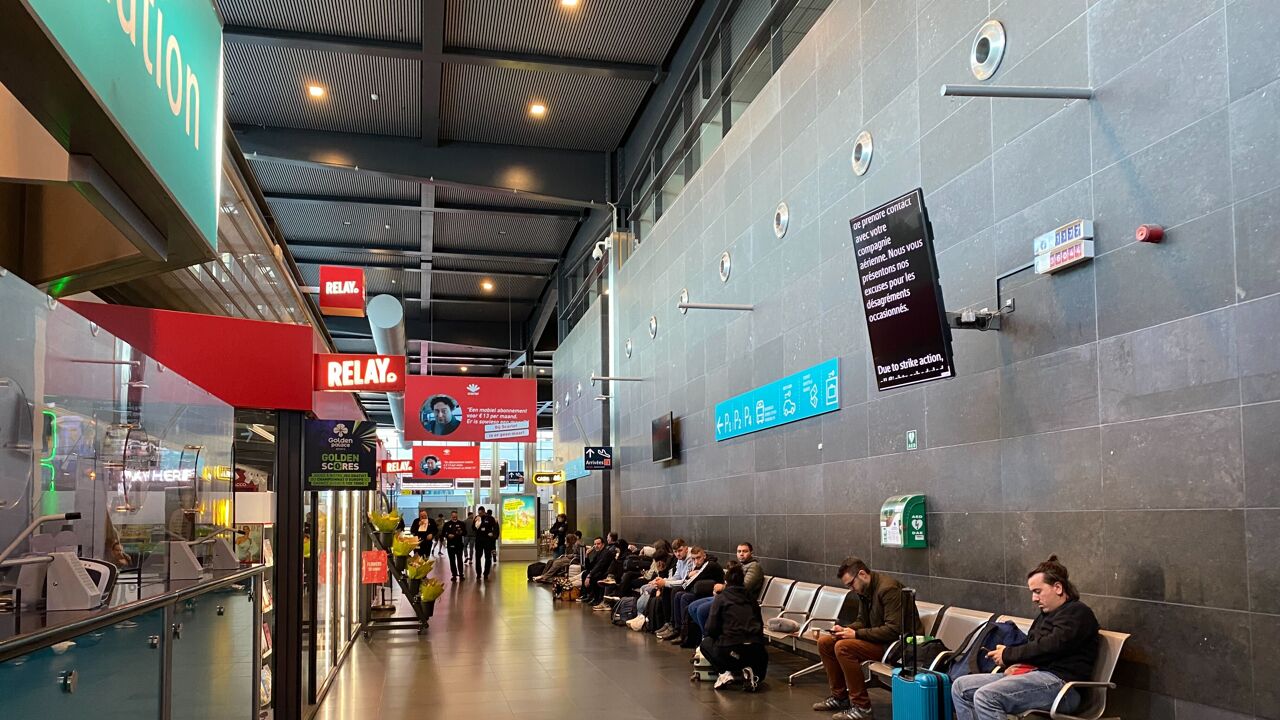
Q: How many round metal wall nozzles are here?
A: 11